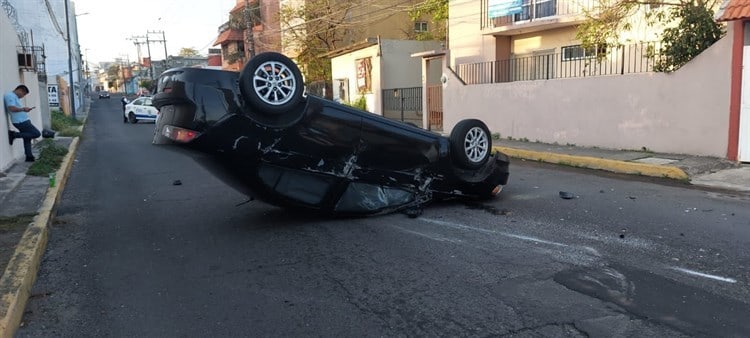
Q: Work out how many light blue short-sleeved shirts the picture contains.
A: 1